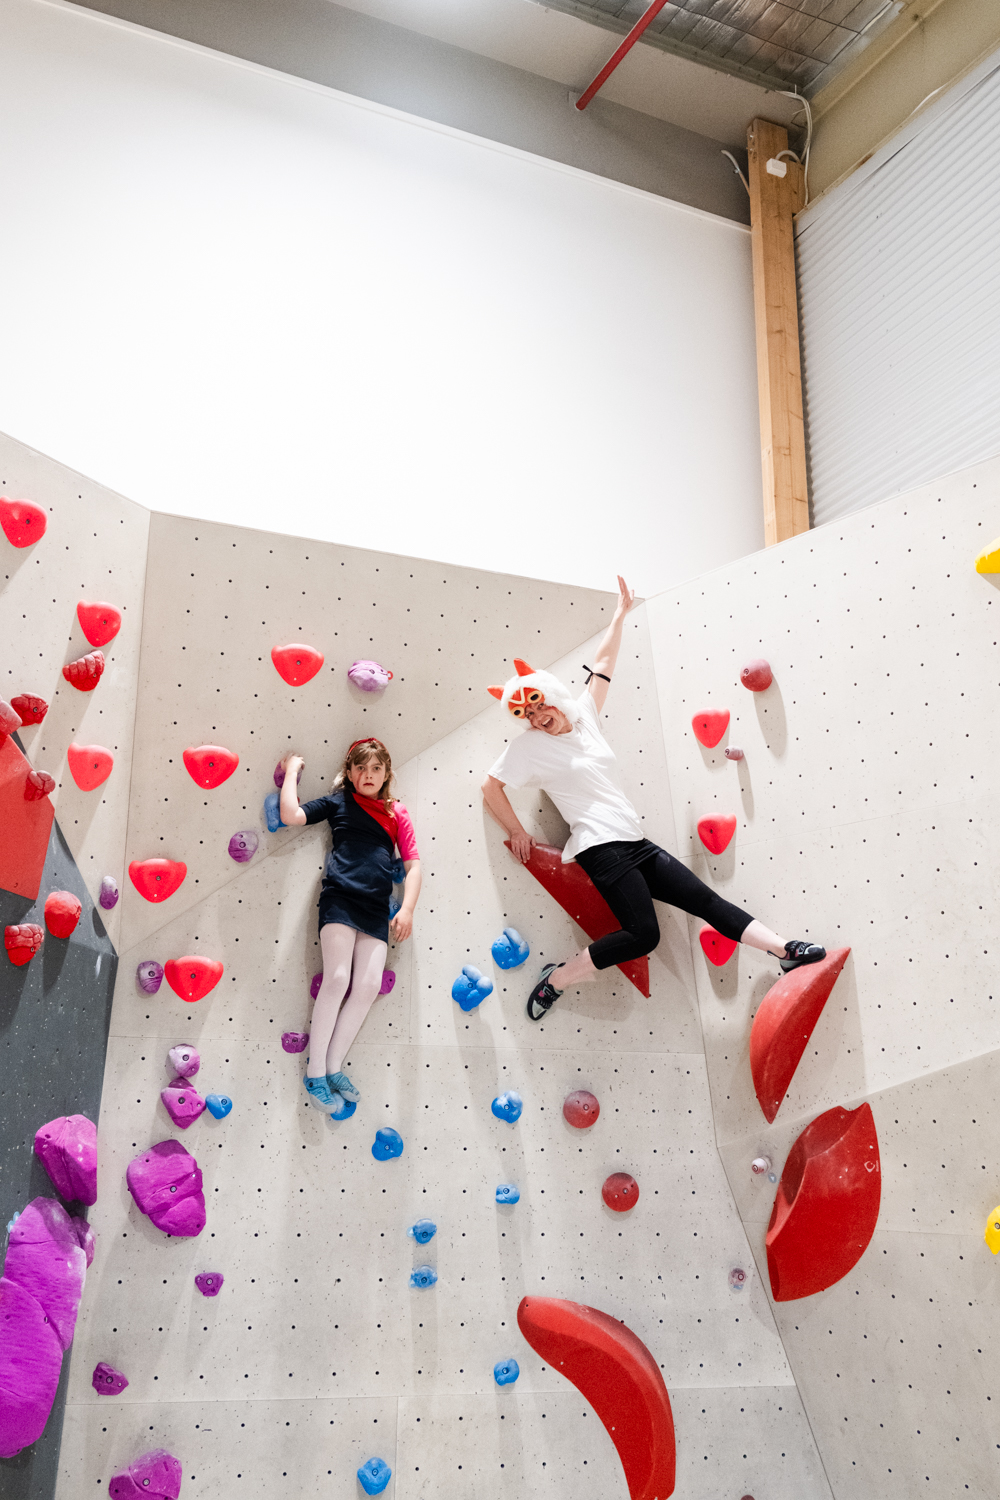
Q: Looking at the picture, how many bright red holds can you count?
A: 10